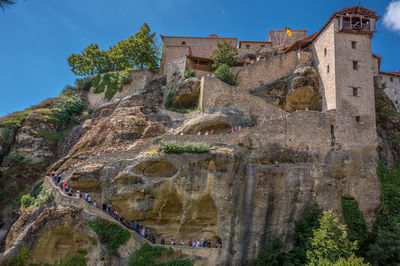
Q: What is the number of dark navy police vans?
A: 0